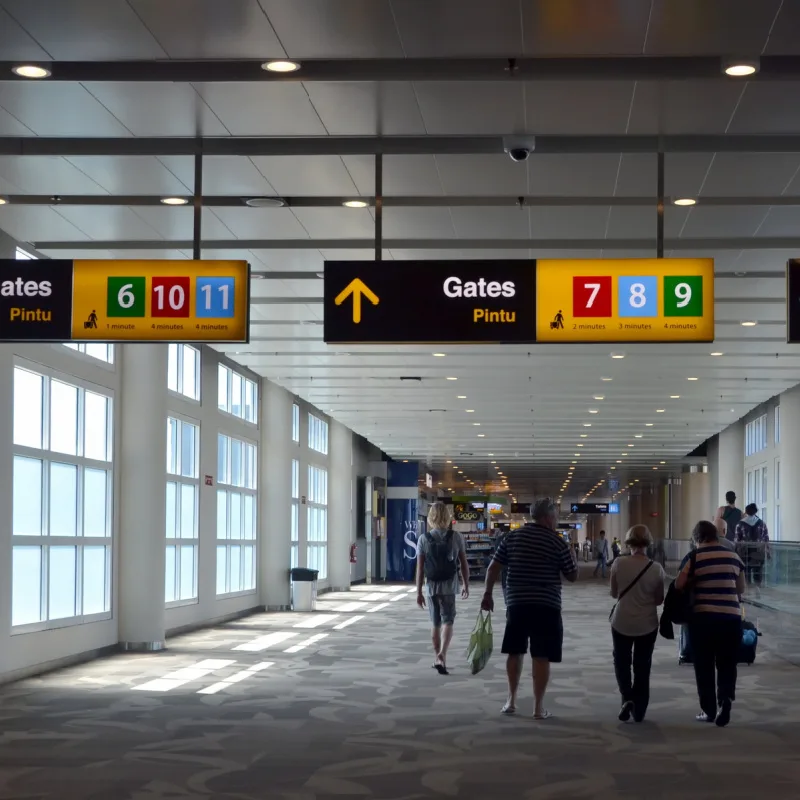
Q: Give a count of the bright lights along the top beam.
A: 3